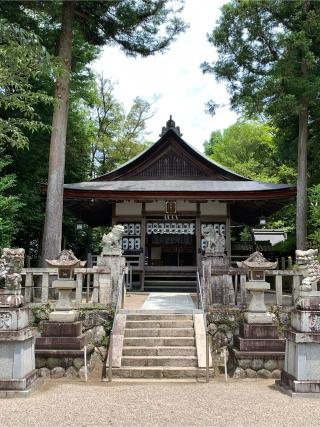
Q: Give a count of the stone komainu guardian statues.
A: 4